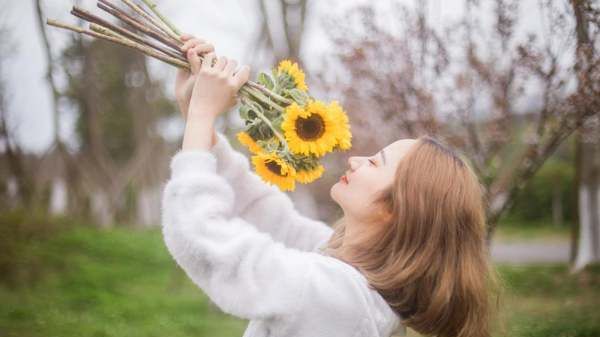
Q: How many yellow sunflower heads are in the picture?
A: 6